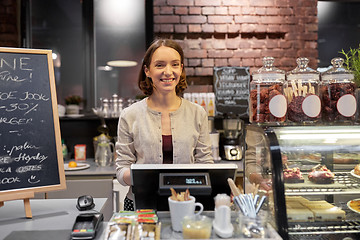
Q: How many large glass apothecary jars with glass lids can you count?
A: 3